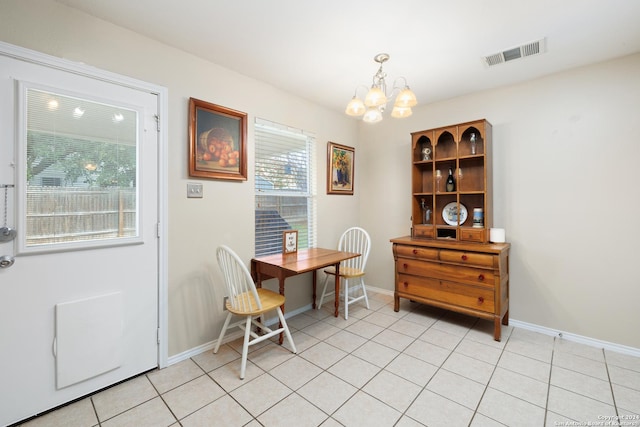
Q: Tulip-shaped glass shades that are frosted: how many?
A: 5